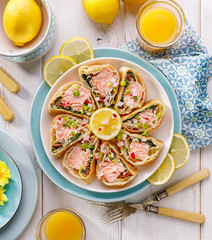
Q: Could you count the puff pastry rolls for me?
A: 8